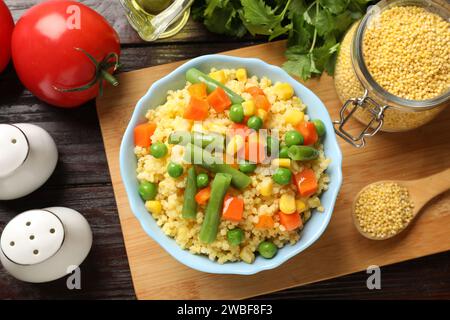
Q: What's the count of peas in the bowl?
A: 14